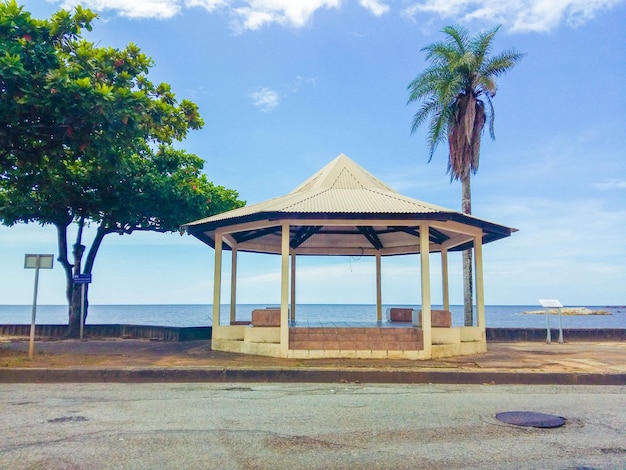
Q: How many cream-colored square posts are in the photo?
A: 8